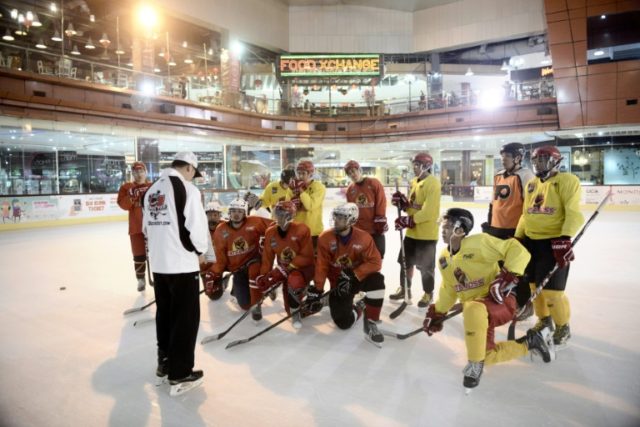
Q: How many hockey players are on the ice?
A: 12